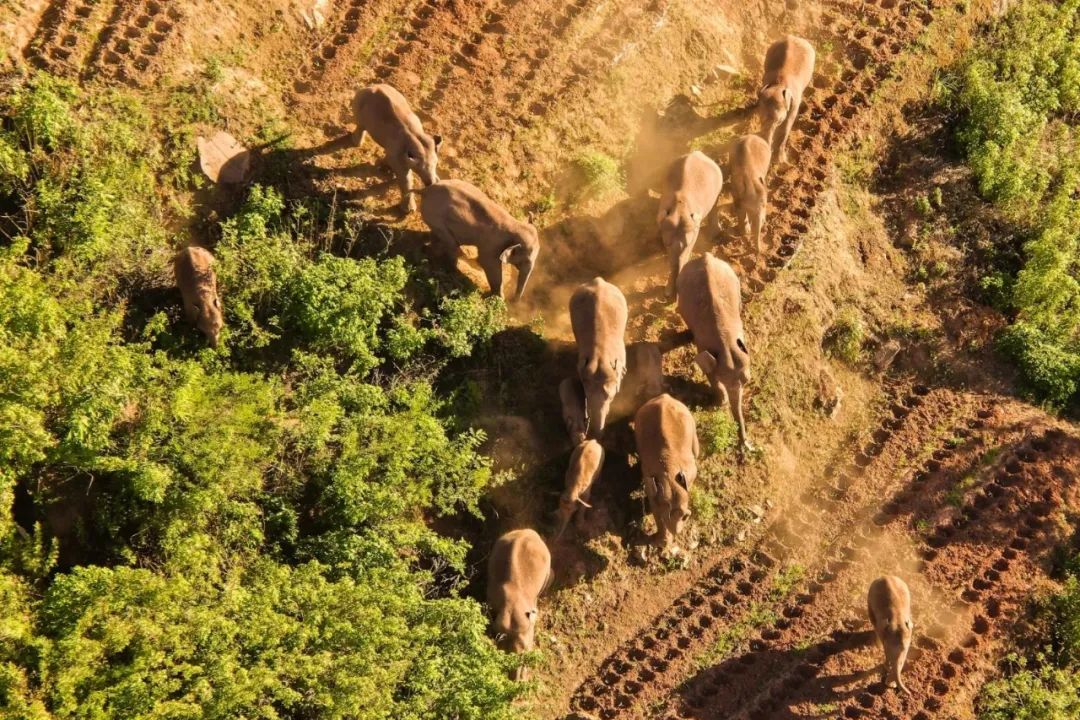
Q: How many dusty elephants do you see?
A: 14